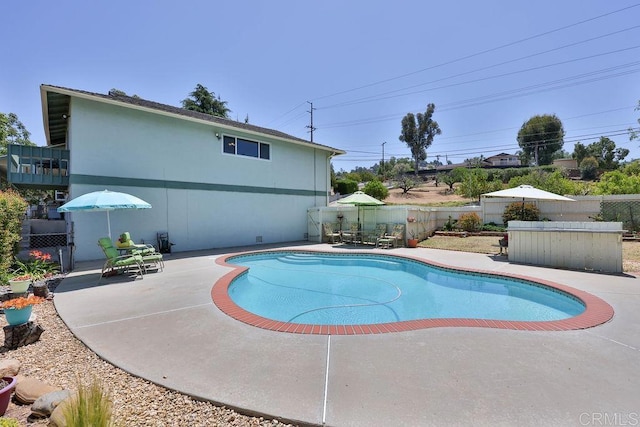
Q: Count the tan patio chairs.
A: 4